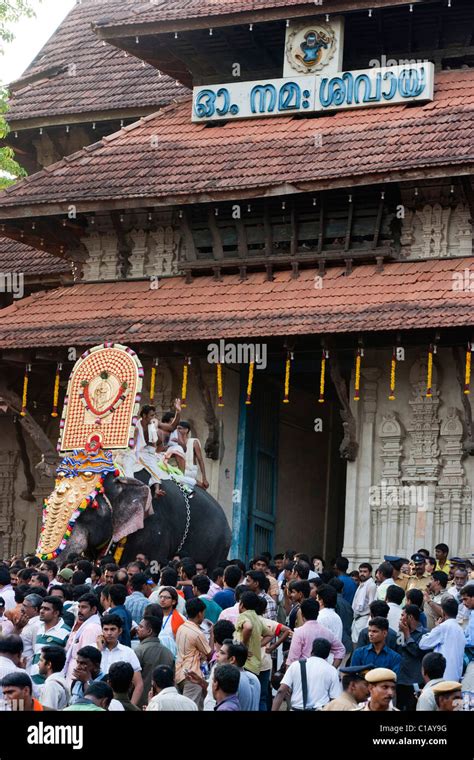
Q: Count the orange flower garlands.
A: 12